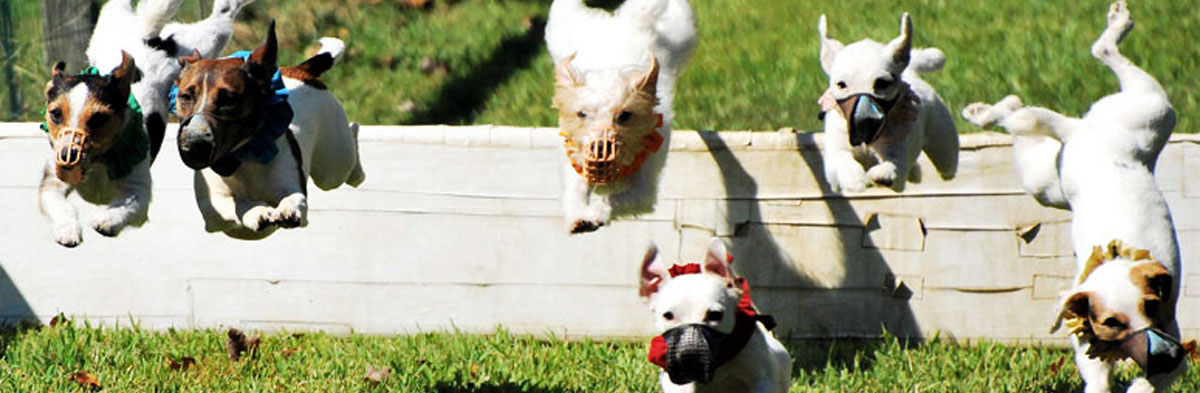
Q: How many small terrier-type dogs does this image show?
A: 6